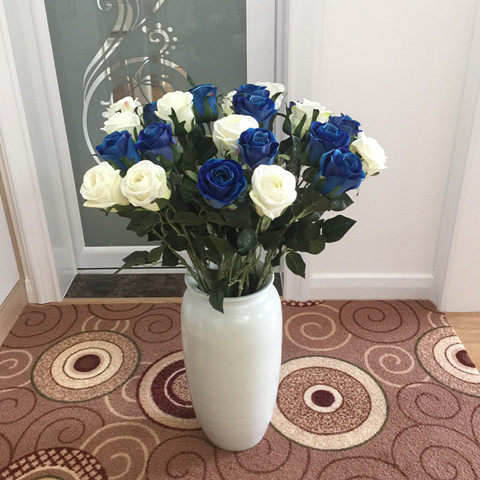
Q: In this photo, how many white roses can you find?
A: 11